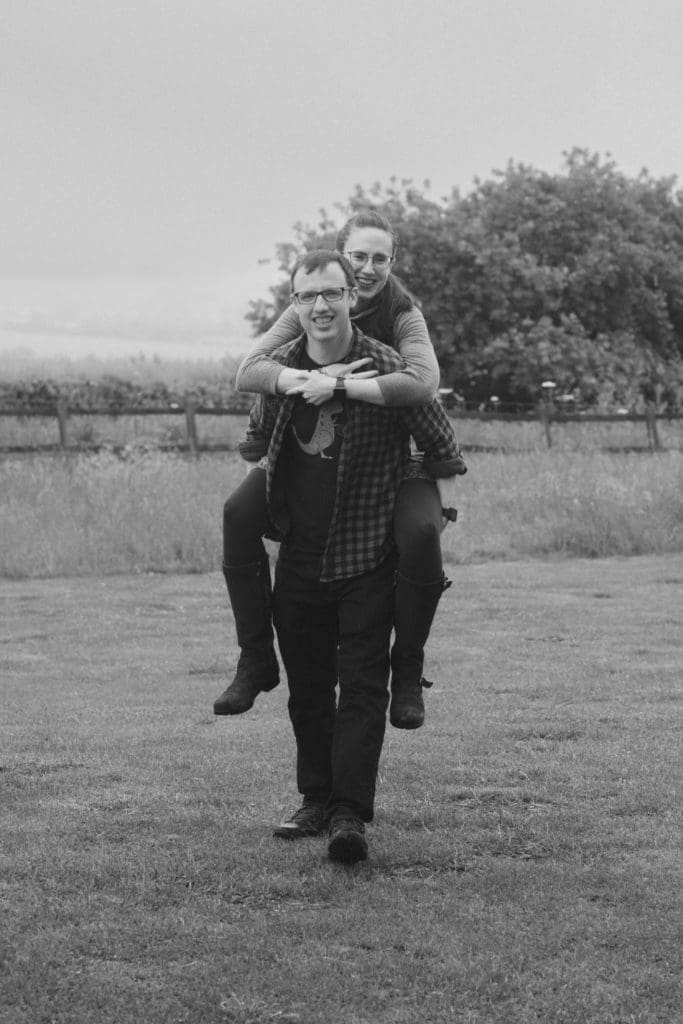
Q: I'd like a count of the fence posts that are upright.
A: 4